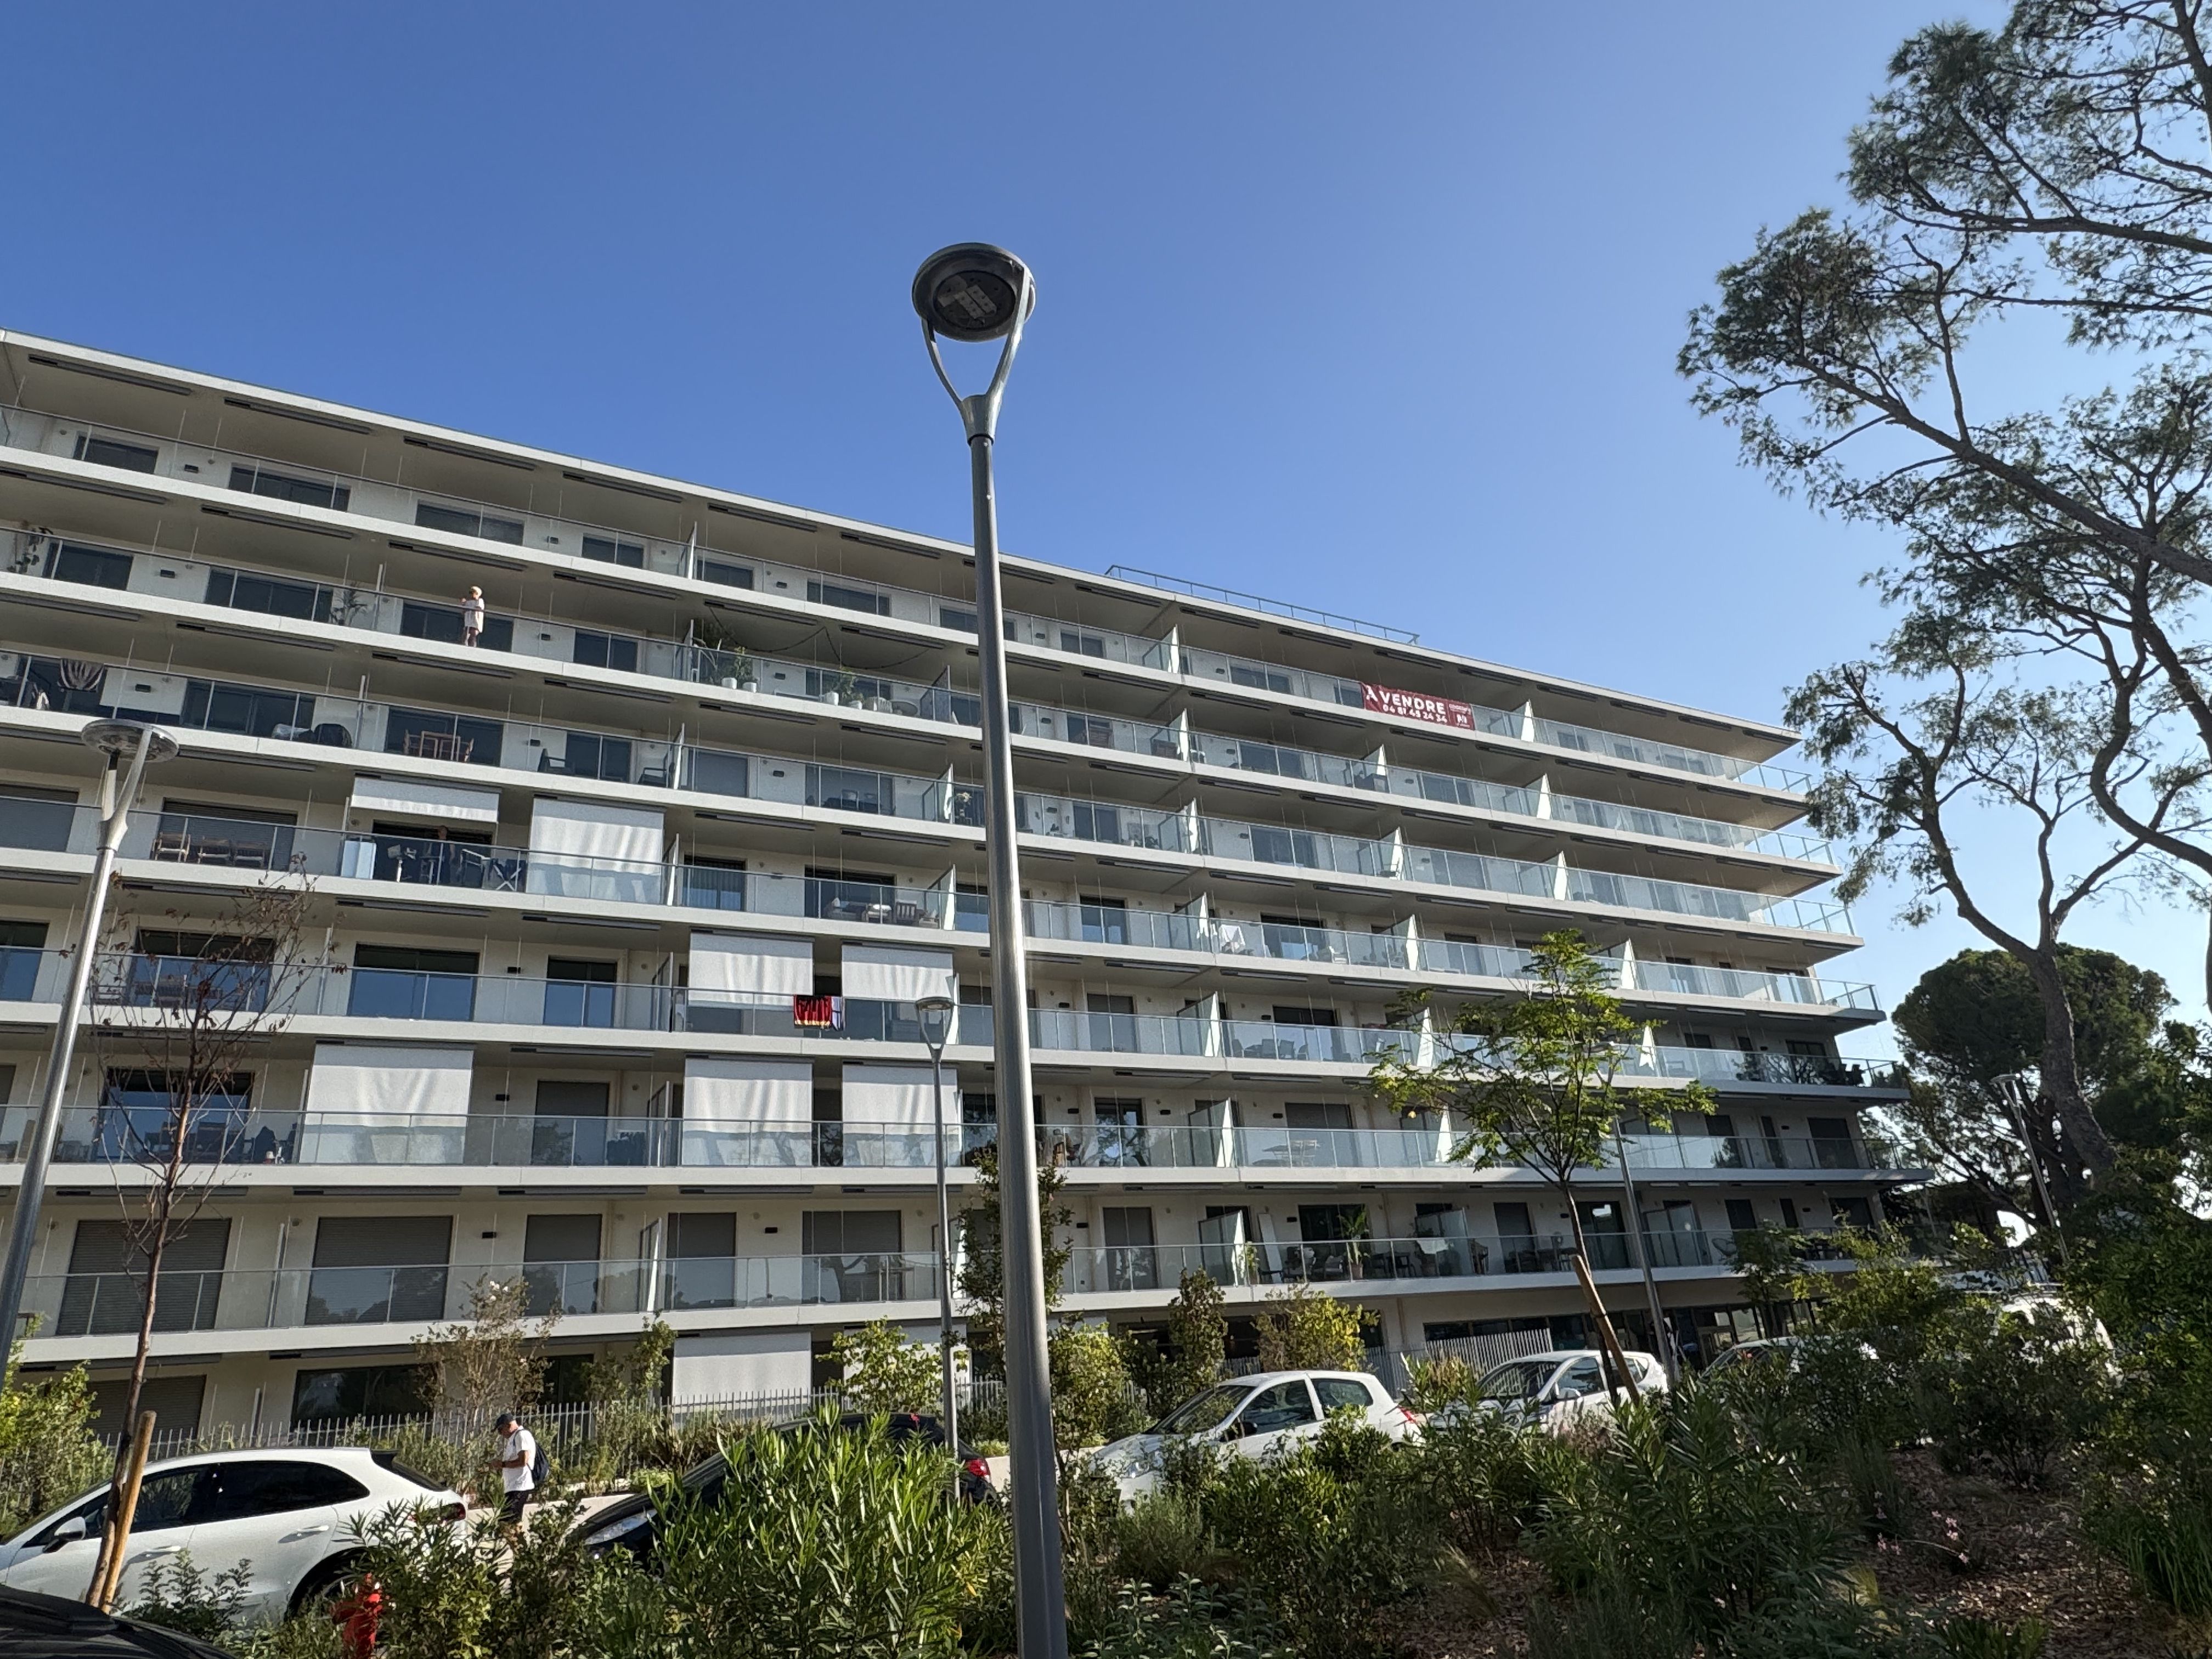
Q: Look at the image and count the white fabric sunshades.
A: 9